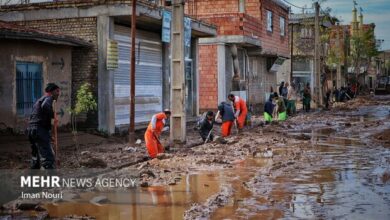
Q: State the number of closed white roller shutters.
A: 1